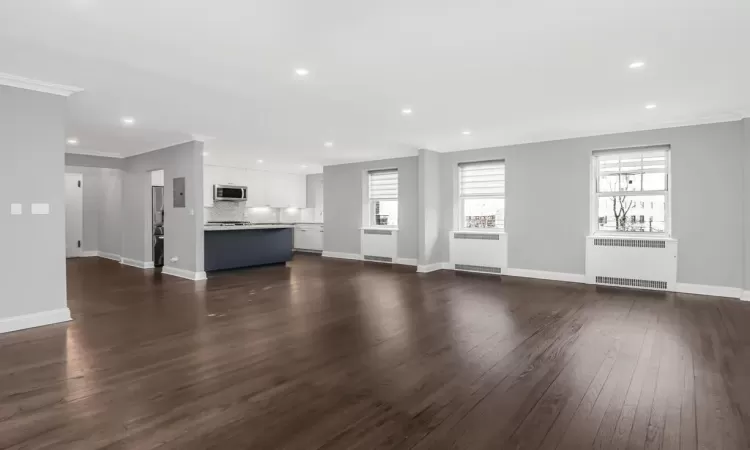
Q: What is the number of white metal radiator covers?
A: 3